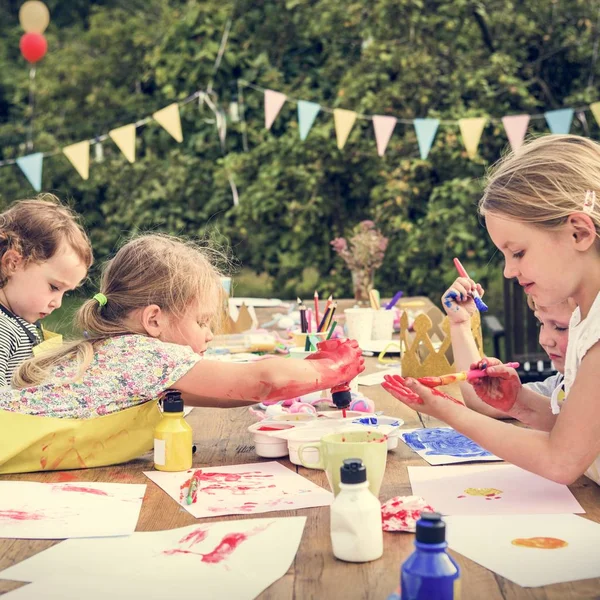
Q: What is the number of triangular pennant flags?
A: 13